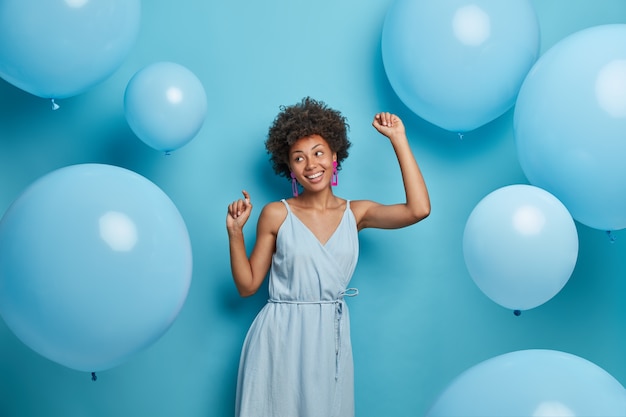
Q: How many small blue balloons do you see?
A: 2